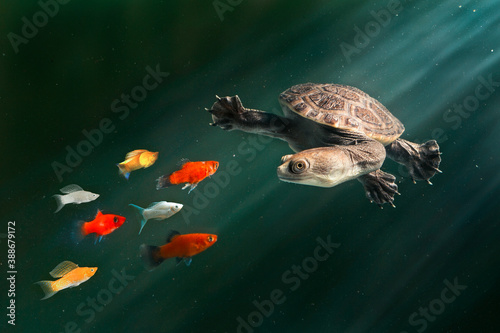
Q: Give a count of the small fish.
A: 7